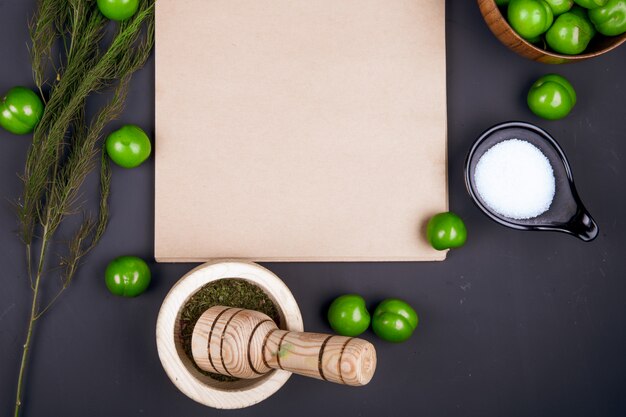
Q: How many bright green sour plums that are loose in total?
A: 8